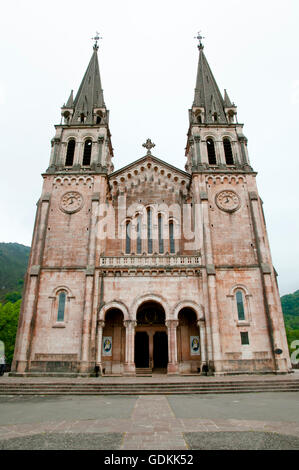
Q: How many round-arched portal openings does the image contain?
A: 3